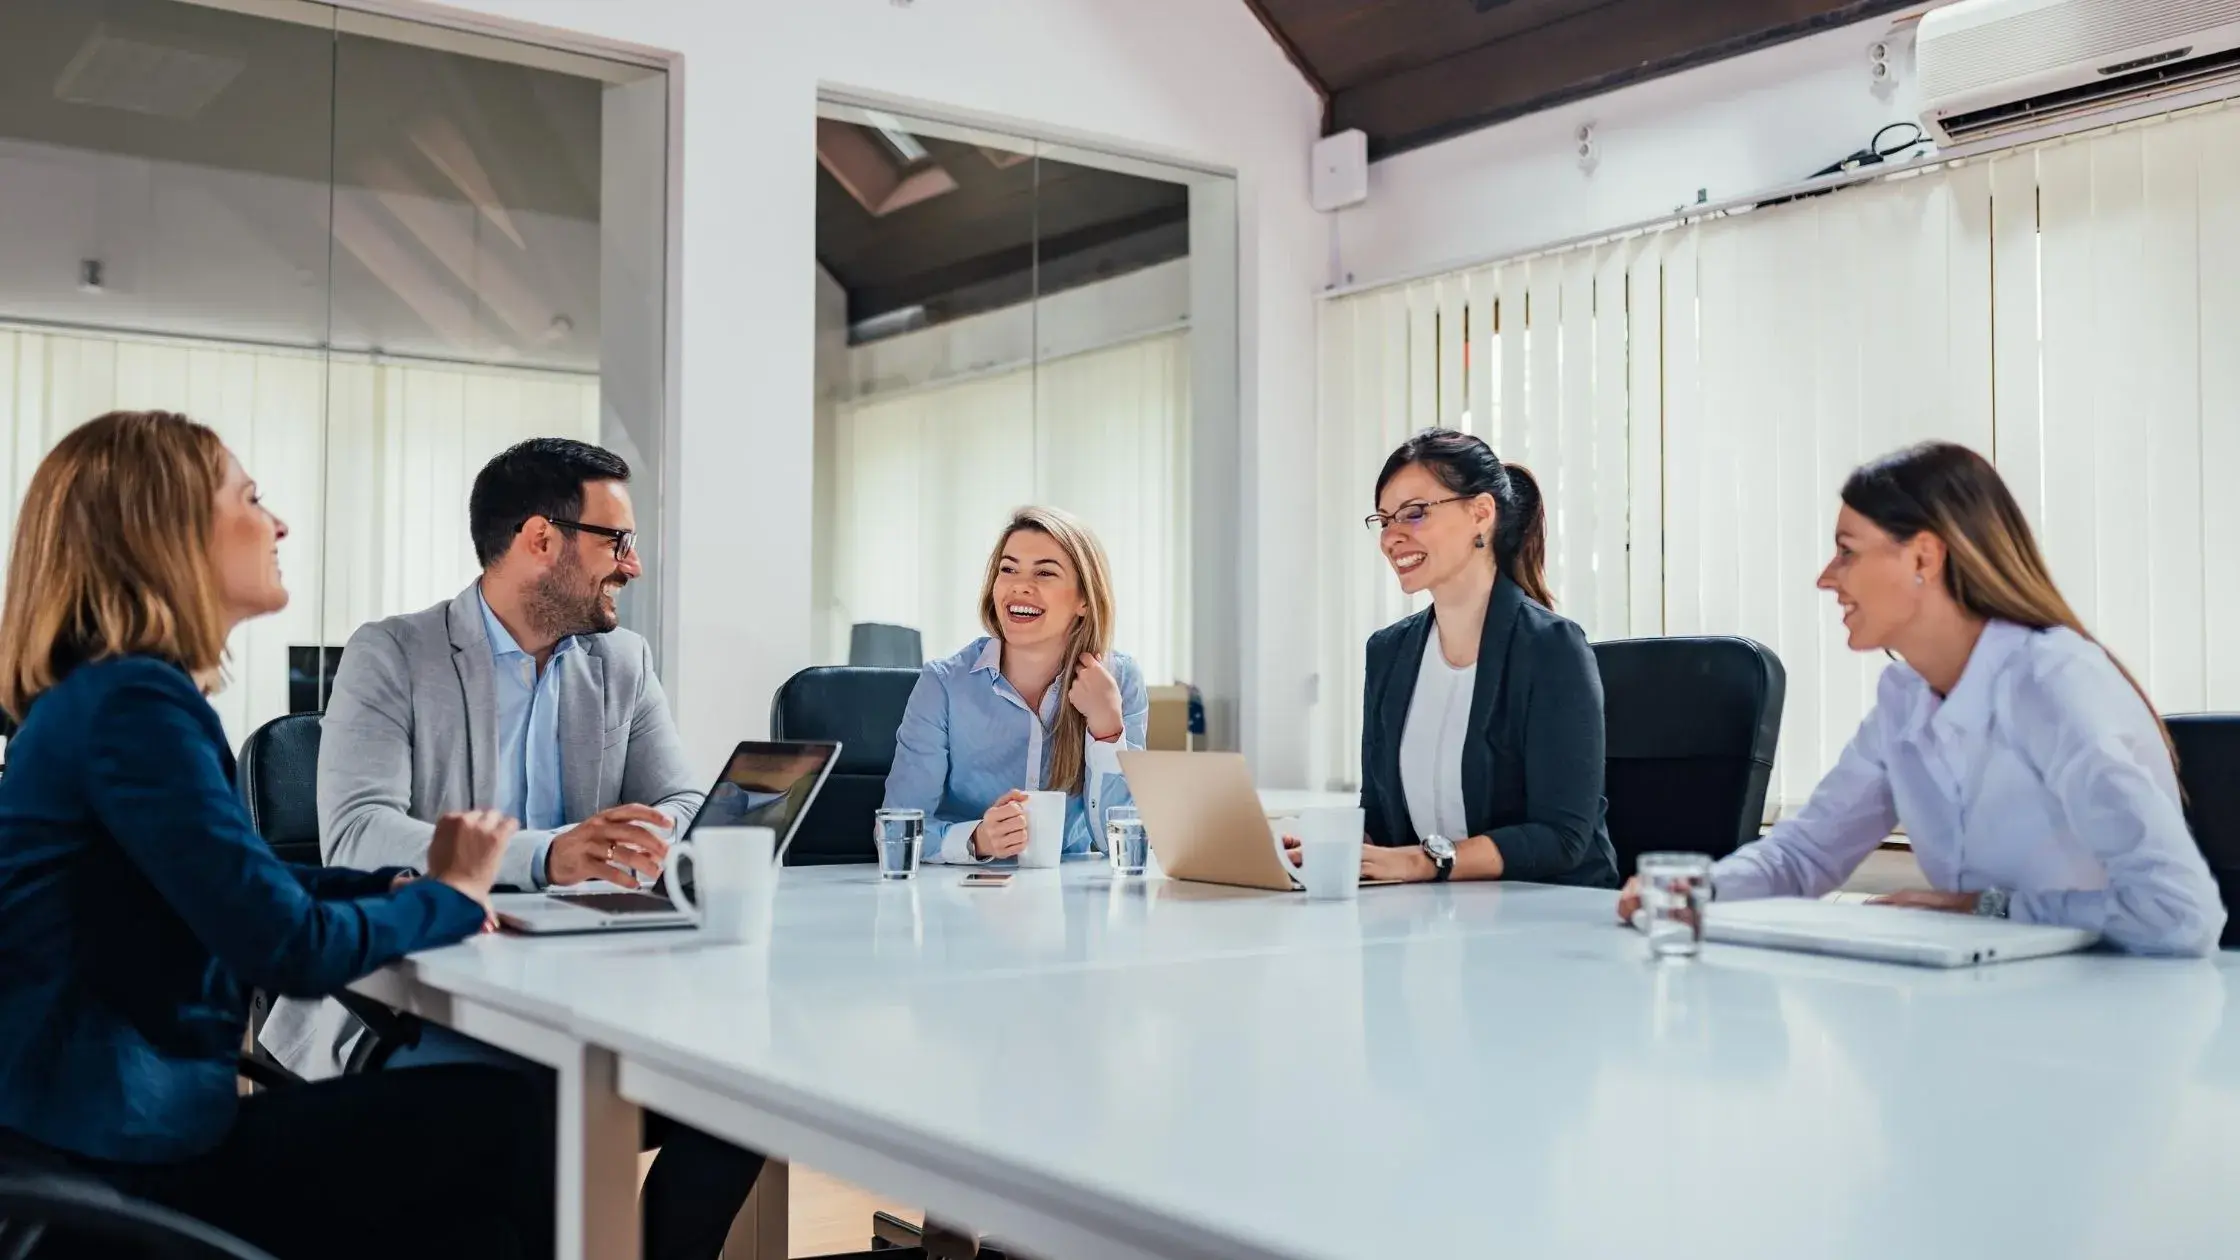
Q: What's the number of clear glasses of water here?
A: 3